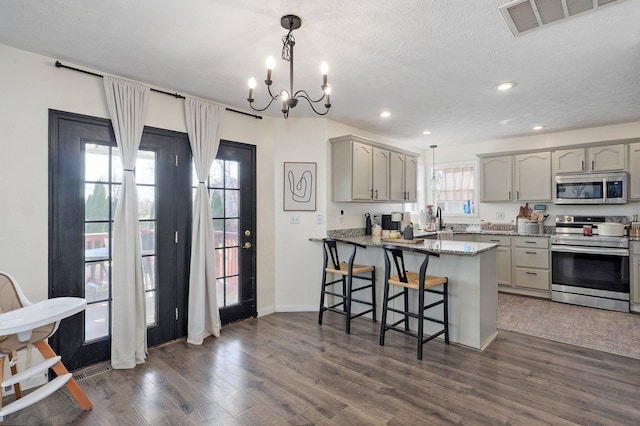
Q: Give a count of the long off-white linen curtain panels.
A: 2